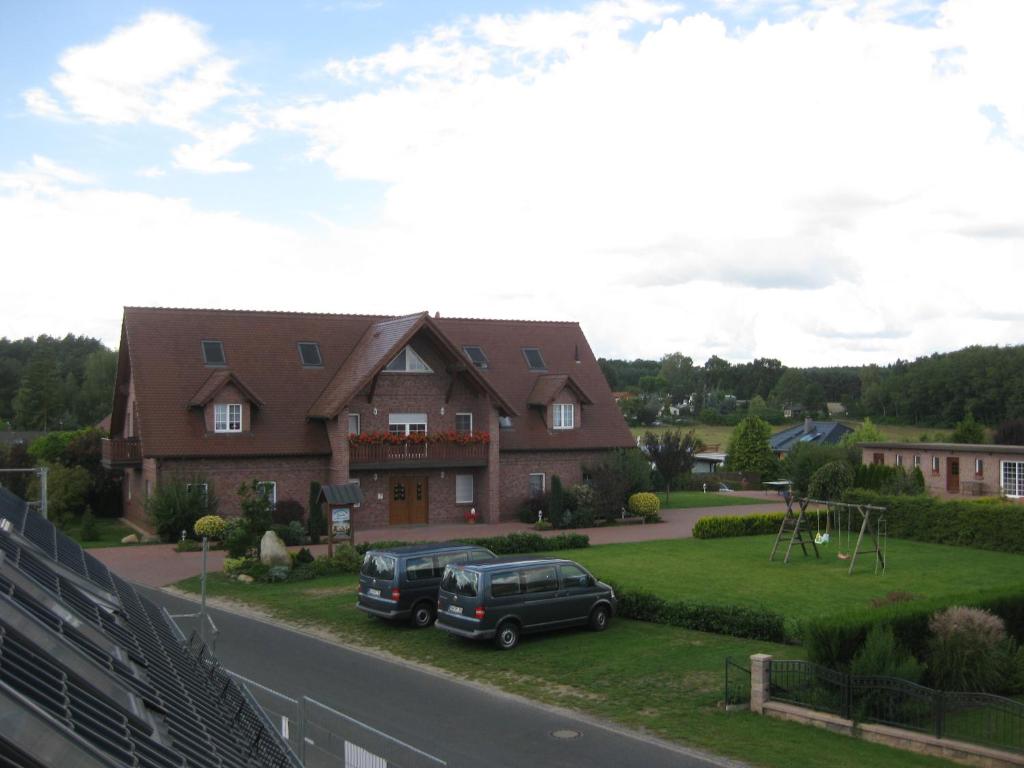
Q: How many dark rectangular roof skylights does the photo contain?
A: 4